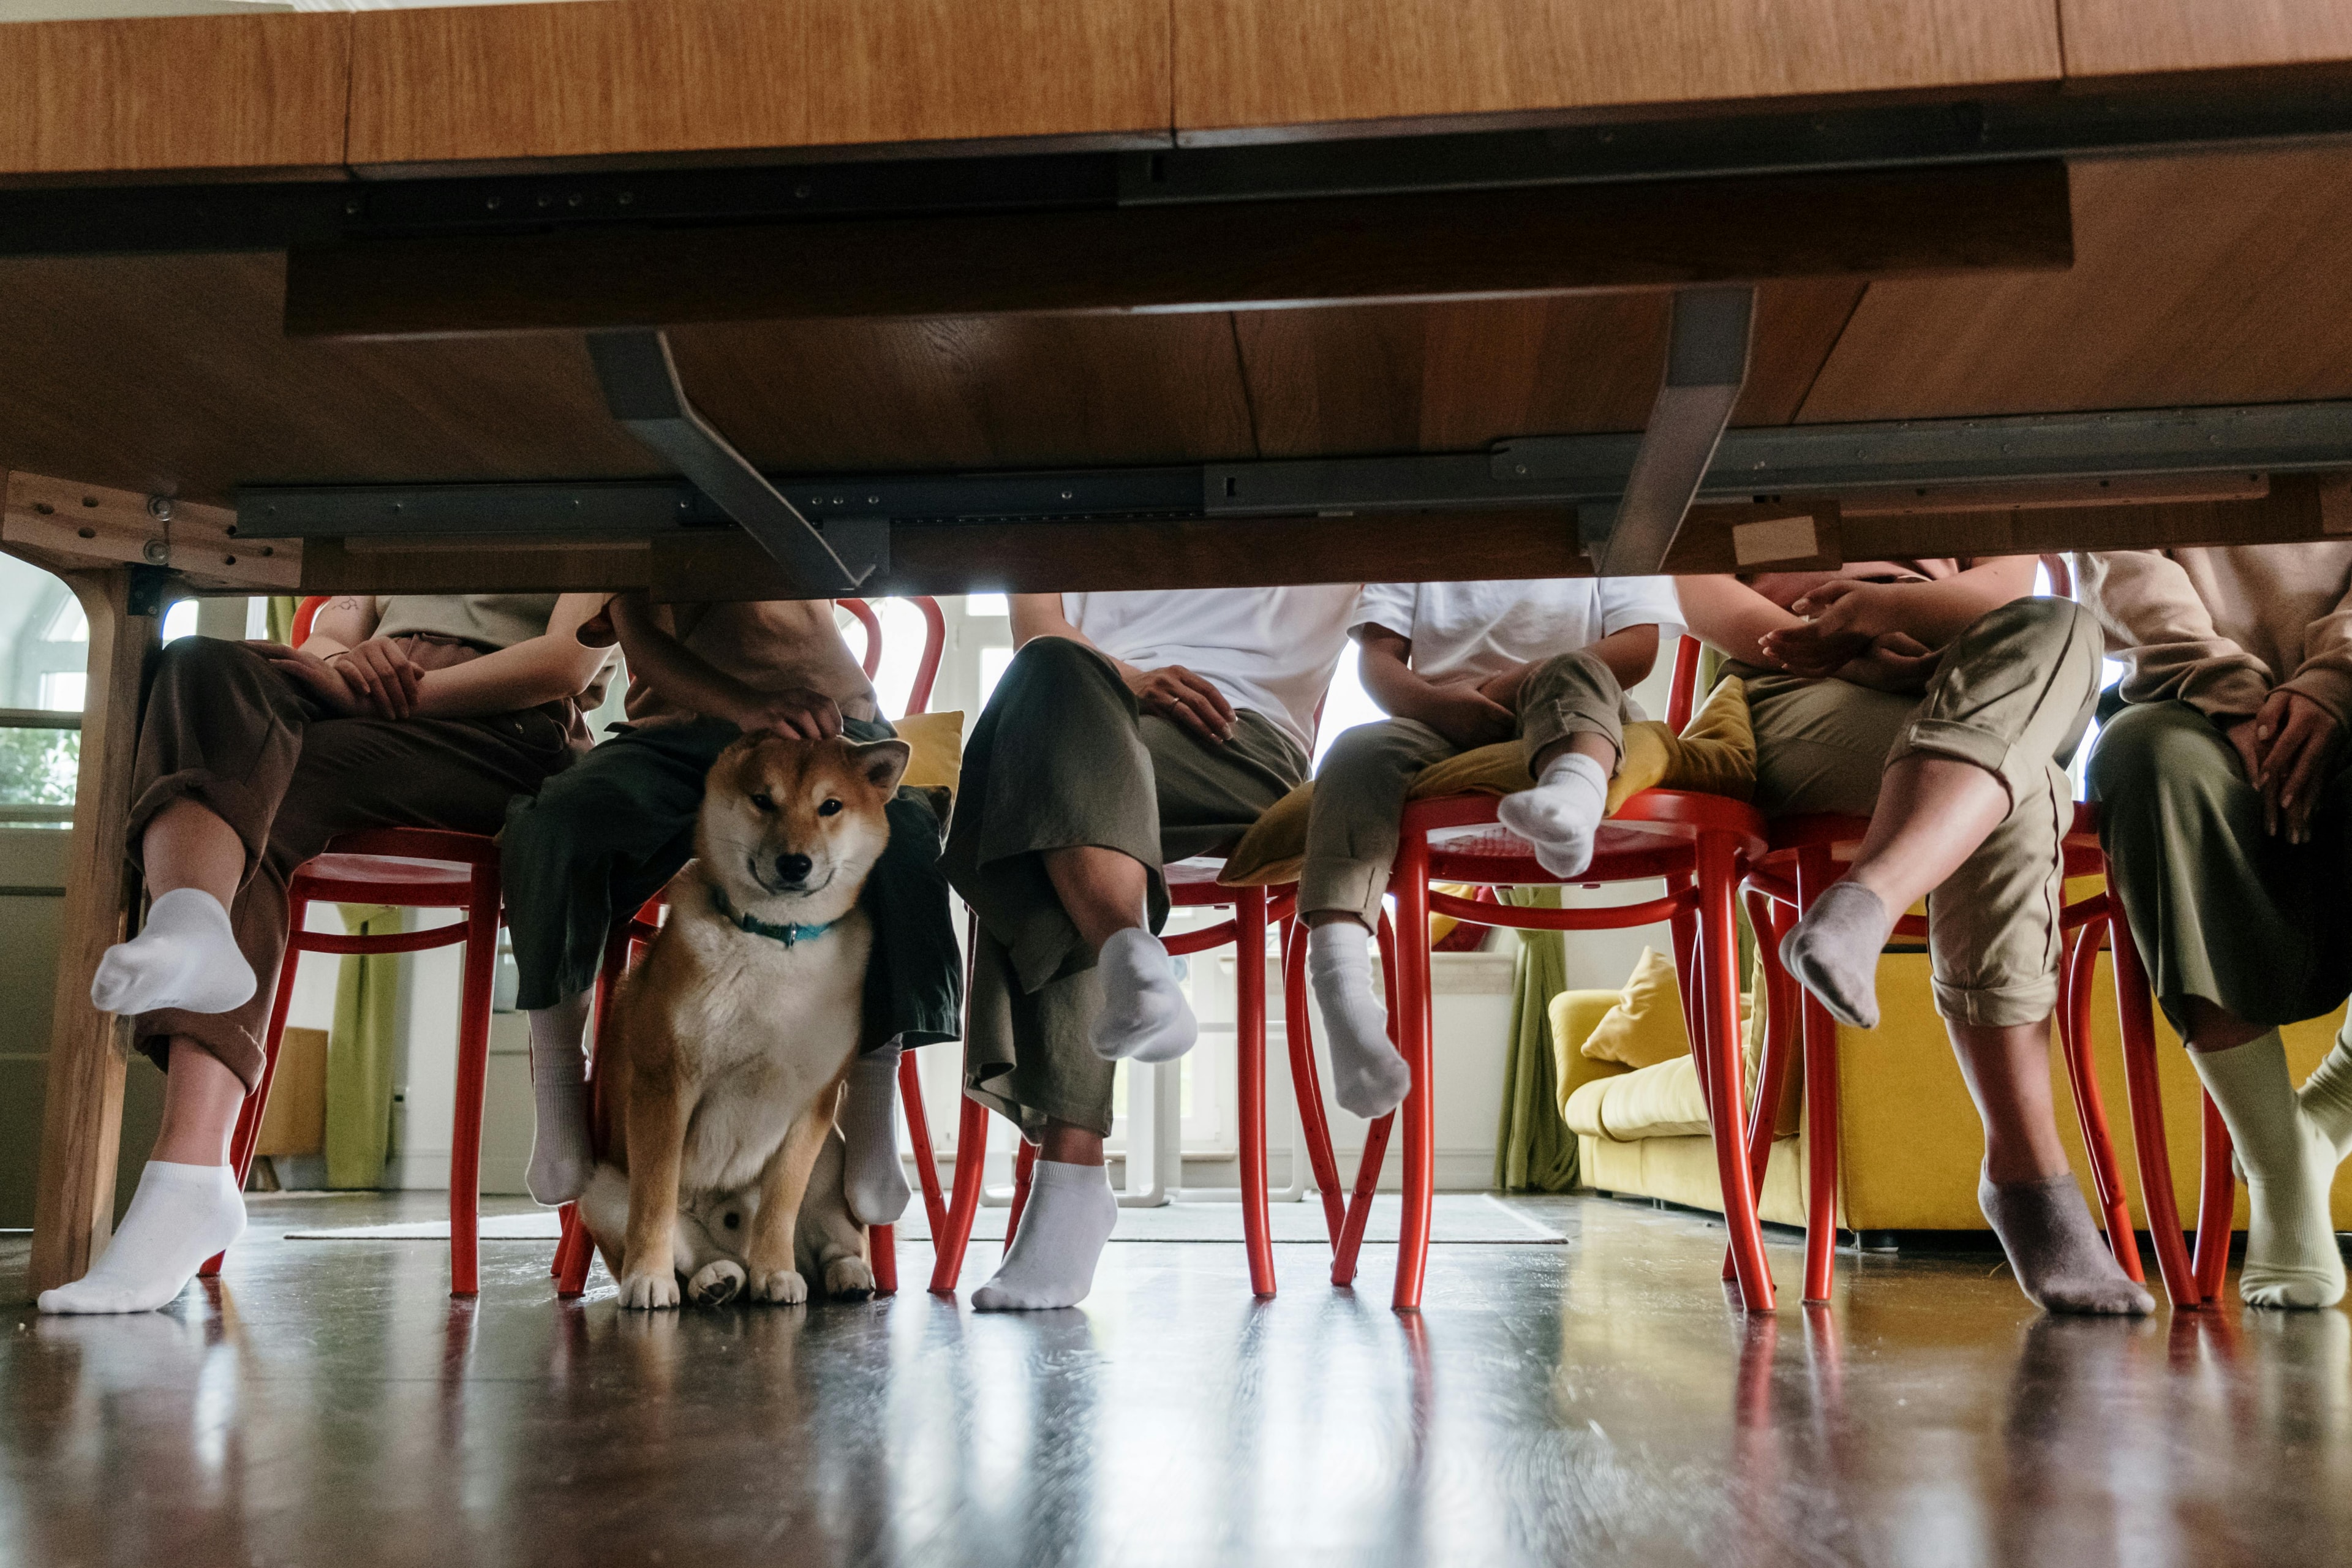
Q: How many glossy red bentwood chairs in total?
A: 6